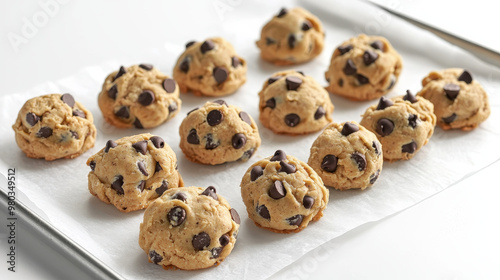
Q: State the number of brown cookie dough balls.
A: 13